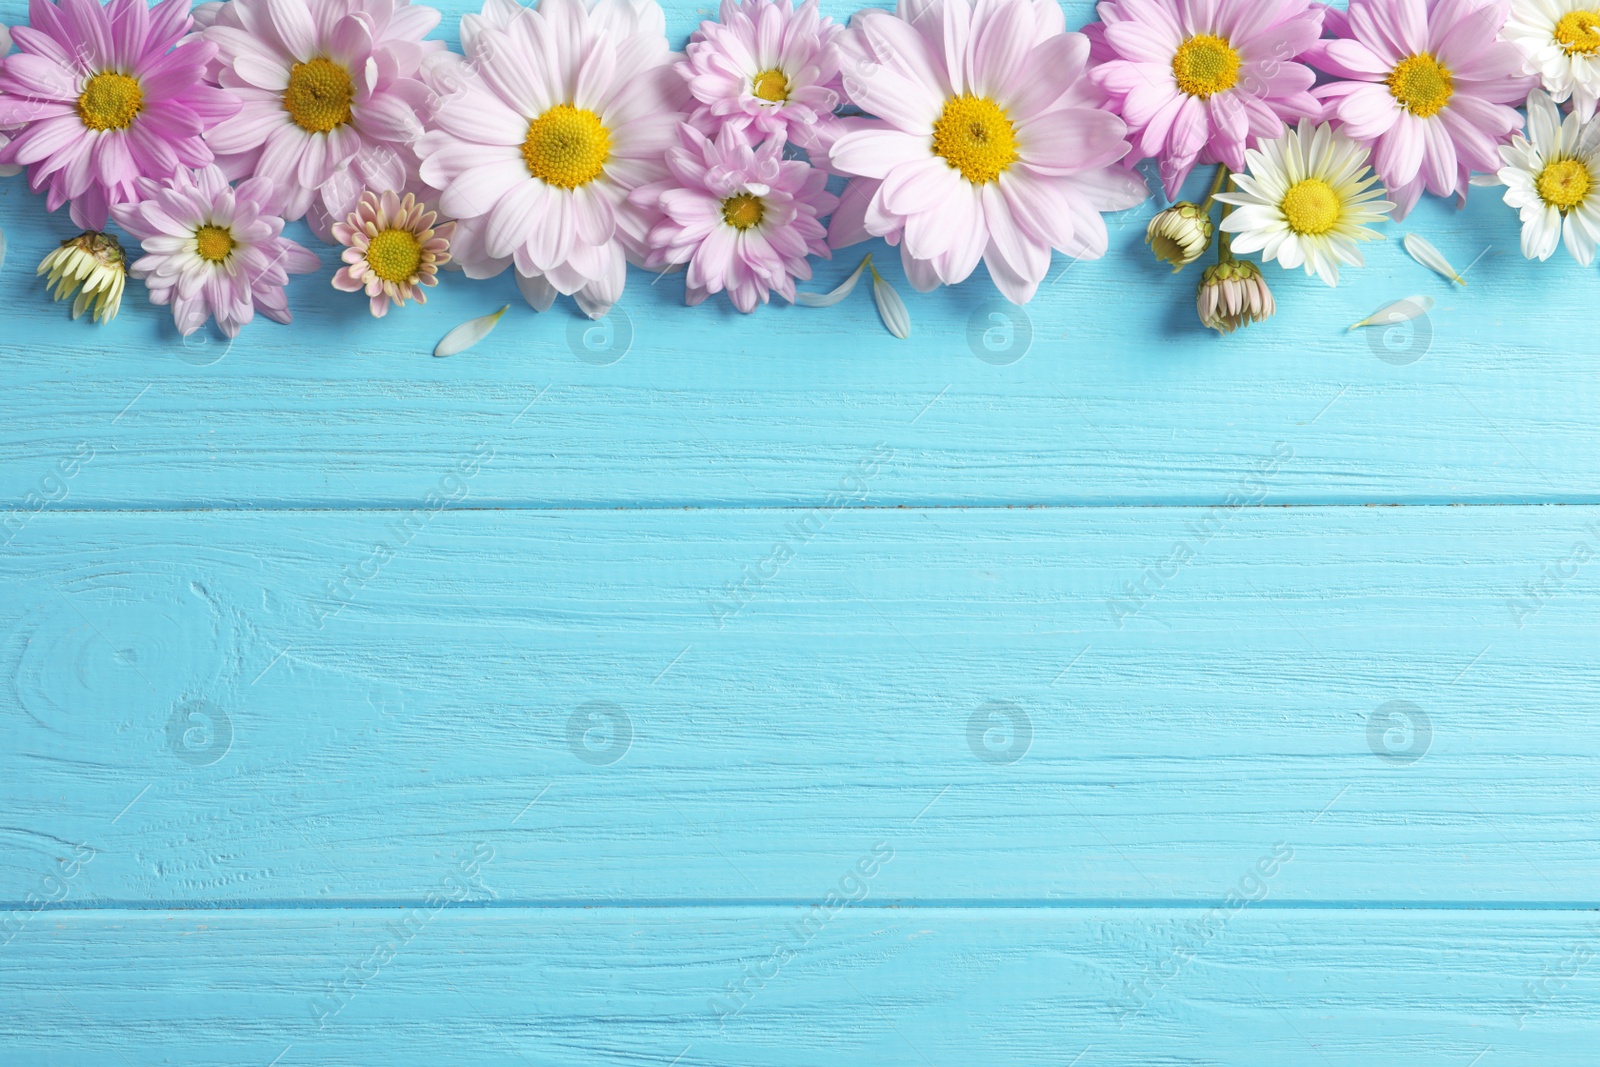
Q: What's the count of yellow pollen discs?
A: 13